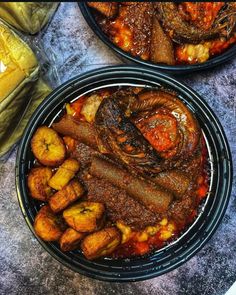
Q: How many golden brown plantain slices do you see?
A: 8